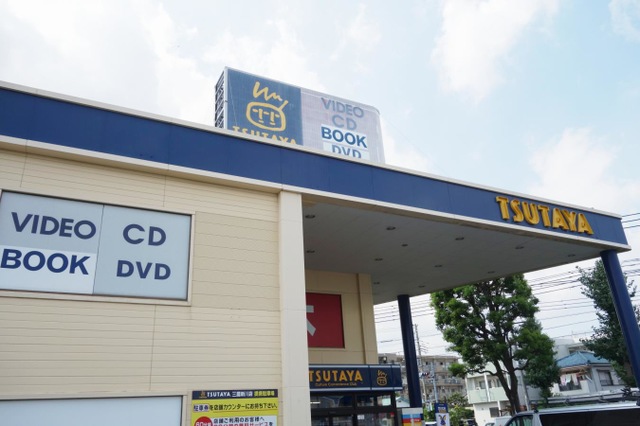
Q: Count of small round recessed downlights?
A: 12